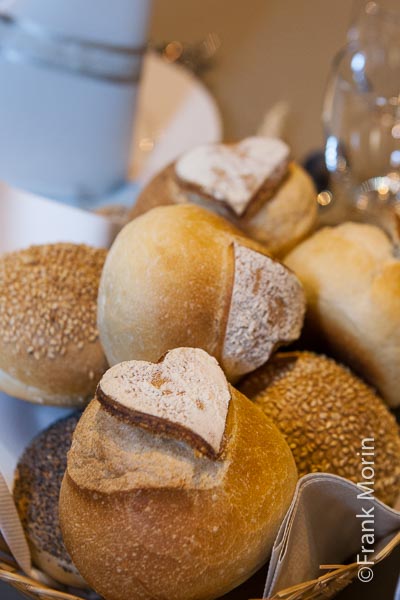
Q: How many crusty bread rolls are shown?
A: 7